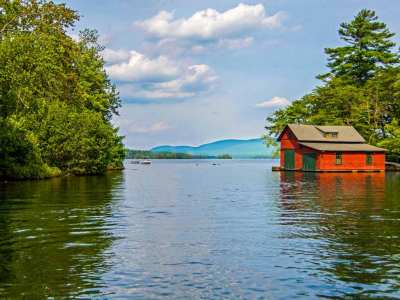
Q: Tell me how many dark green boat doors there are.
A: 2